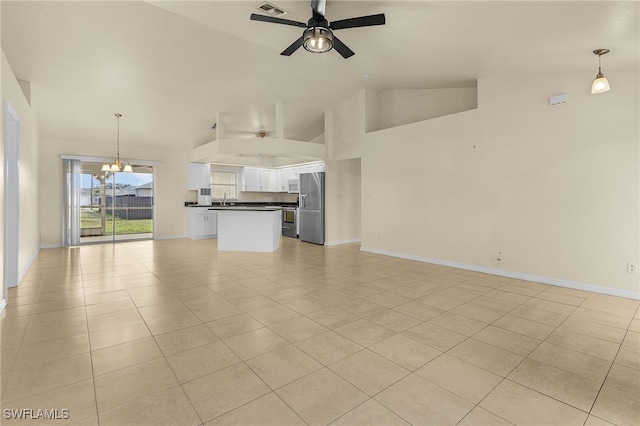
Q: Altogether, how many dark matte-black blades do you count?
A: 5